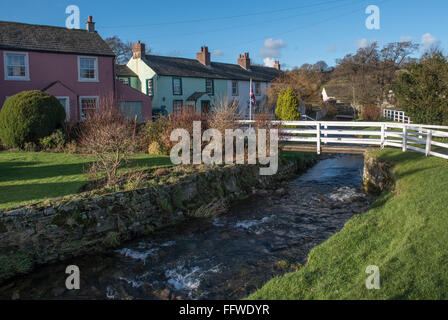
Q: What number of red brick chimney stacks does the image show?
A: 4